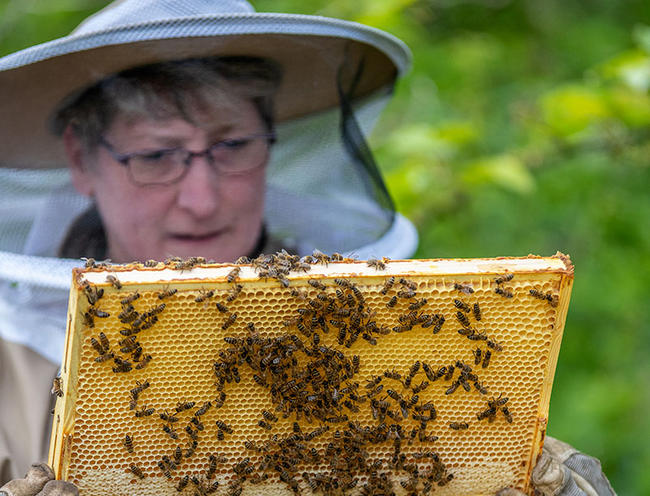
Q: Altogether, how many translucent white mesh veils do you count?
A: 1